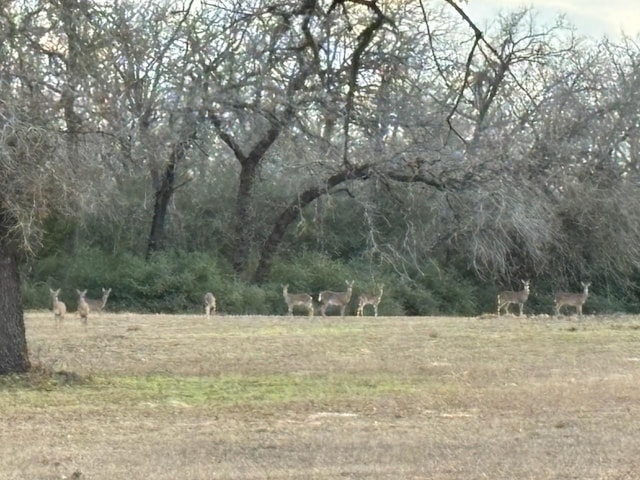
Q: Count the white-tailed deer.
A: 9